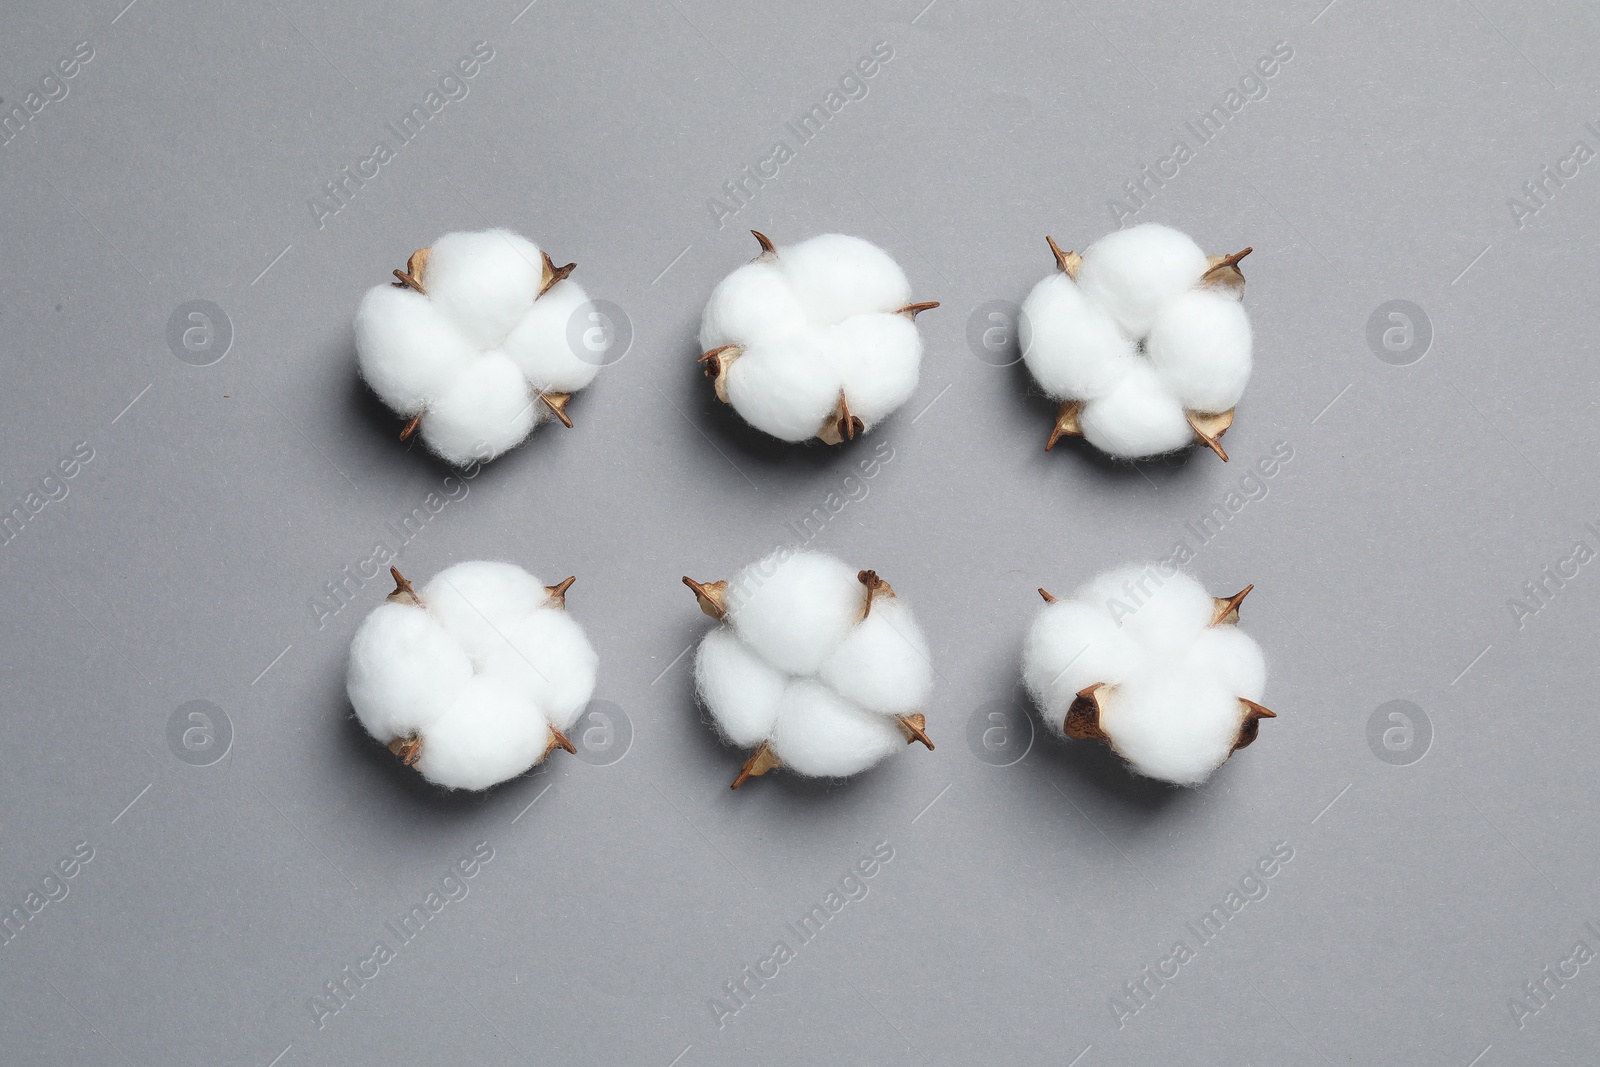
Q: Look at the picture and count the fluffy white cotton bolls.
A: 6